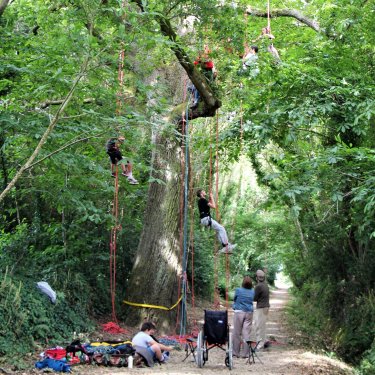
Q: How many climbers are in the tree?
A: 5